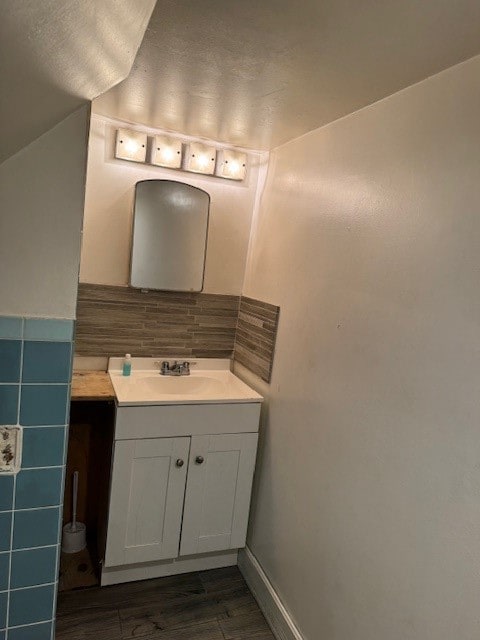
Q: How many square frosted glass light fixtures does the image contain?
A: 4